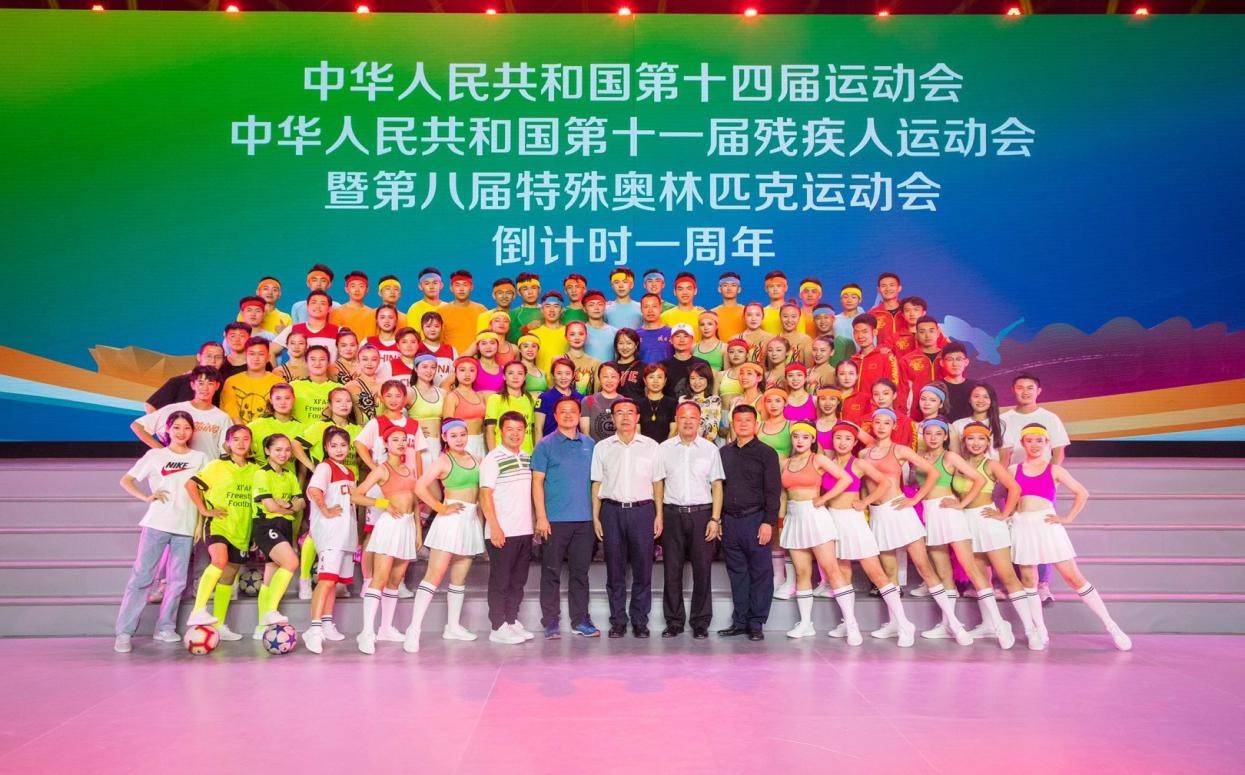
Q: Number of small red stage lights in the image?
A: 9